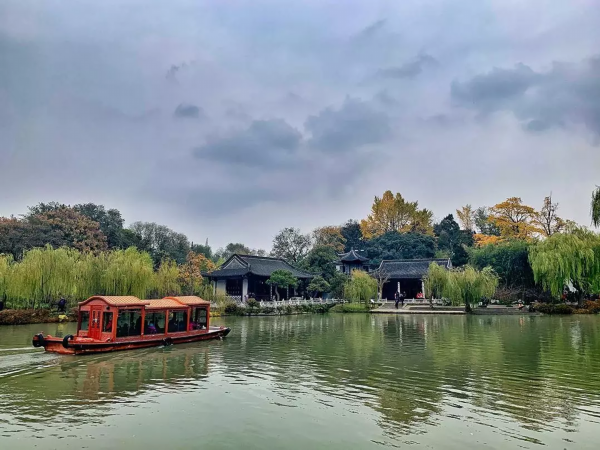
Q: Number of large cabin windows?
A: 4